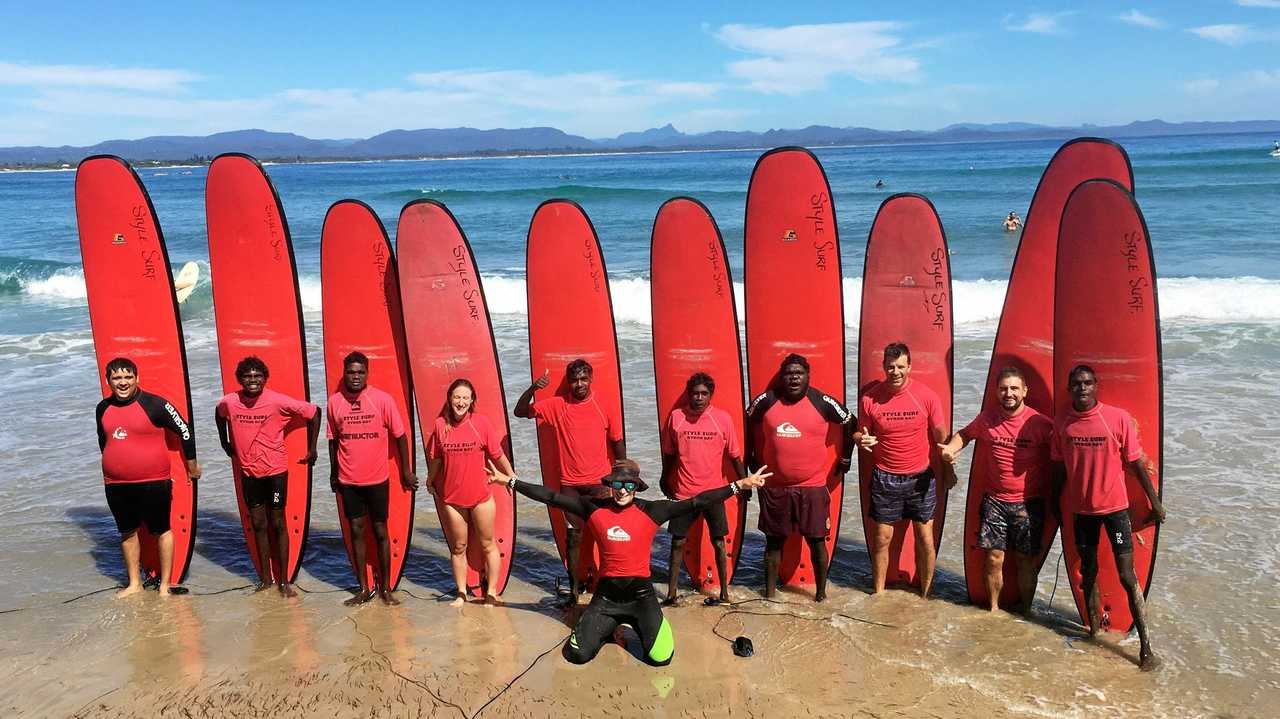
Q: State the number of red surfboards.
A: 10